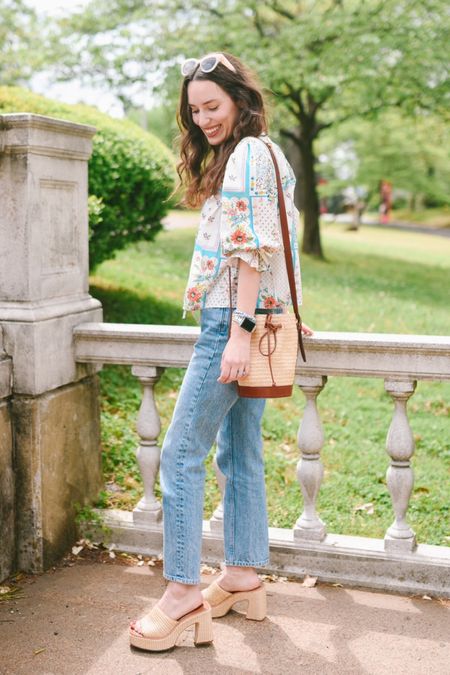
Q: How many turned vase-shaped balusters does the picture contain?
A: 4